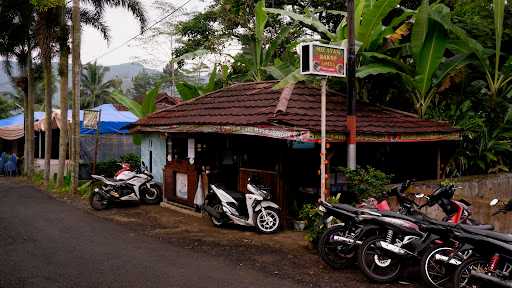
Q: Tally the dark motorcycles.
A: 4